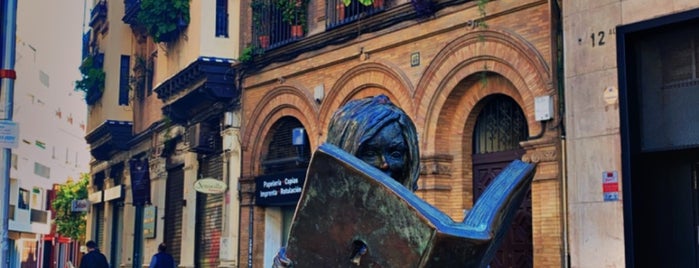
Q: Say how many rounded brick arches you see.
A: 3